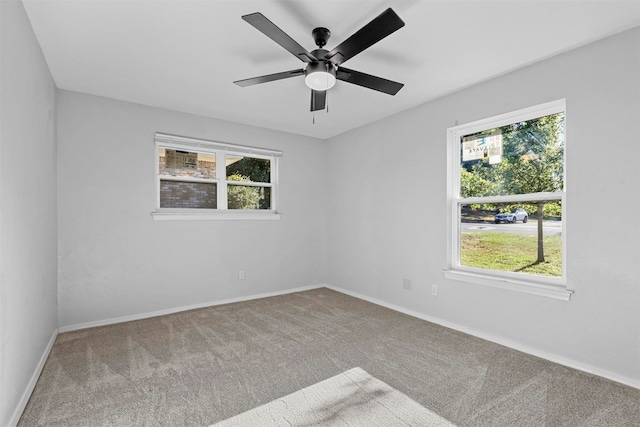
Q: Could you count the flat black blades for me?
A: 5